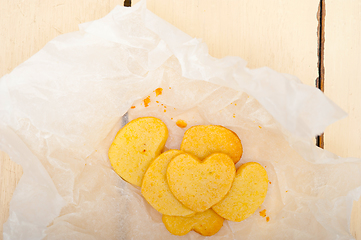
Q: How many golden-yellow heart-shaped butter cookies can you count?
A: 6